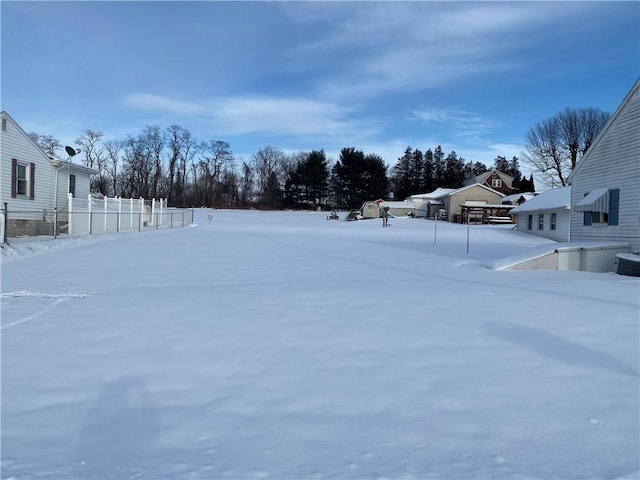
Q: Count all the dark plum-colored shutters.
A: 2